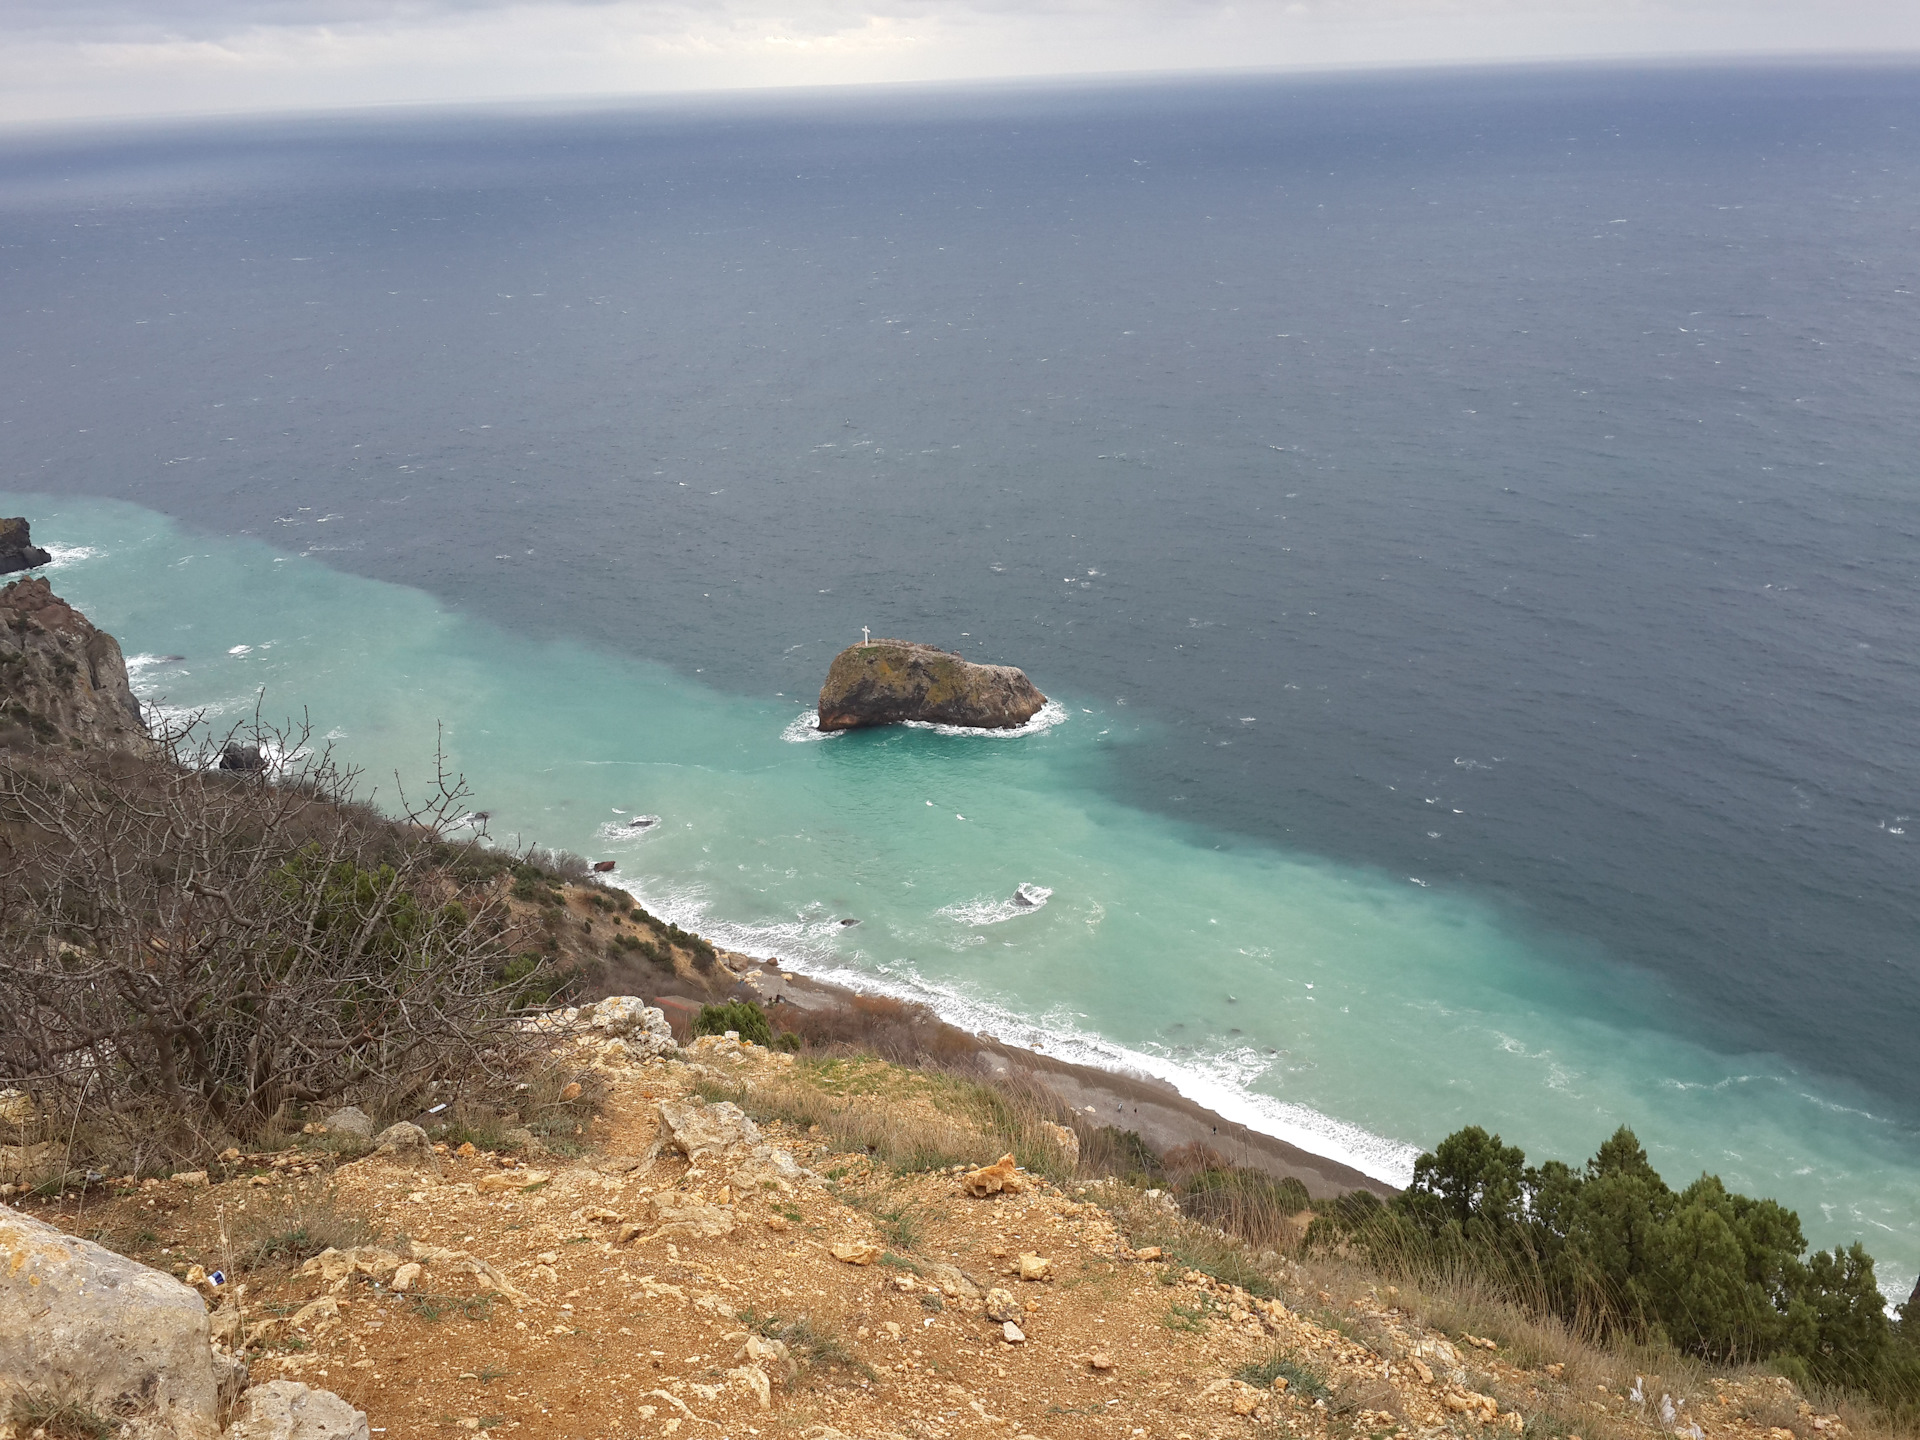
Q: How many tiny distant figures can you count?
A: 3